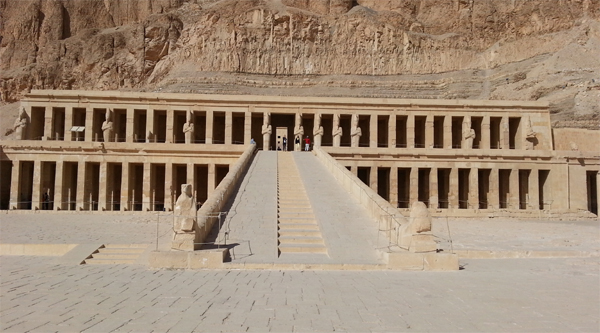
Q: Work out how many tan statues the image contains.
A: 12